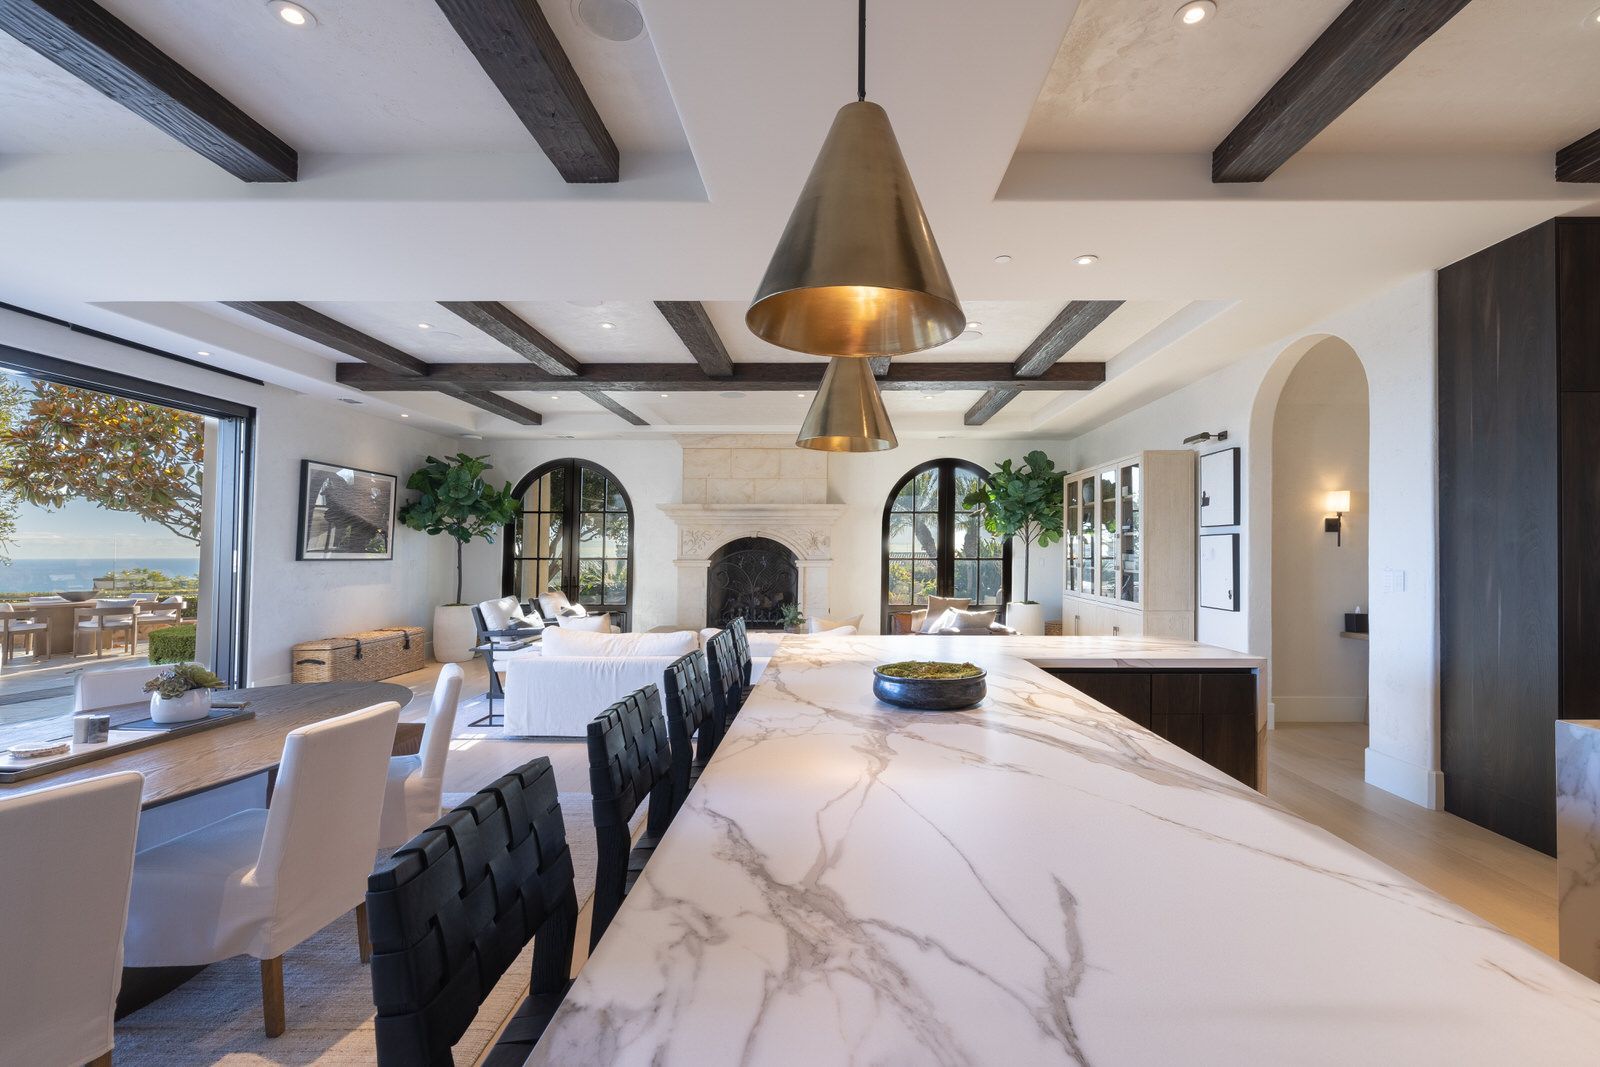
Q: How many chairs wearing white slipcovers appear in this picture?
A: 4